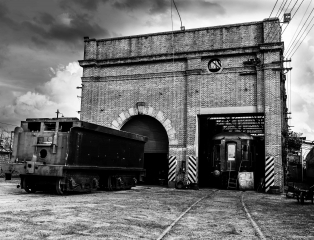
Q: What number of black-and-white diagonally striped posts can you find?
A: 3